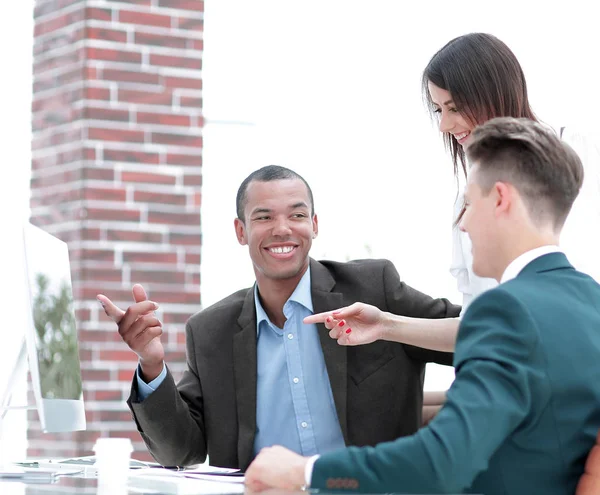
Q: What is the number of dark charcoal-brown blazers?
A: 1